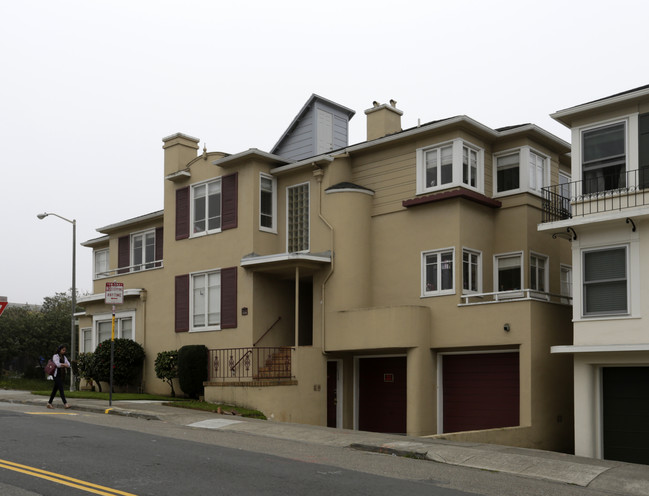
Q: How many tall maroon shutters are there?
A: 6